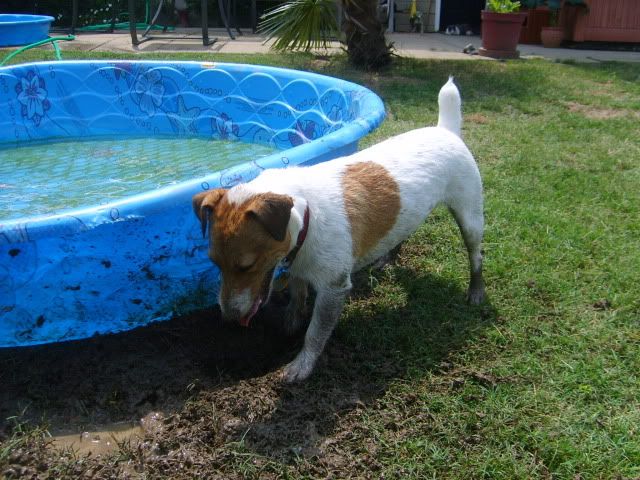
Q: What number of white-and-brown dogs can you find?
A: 1